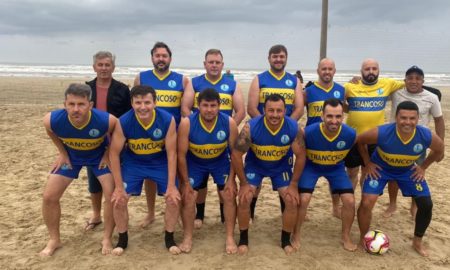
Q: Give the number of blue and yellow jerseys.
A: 11